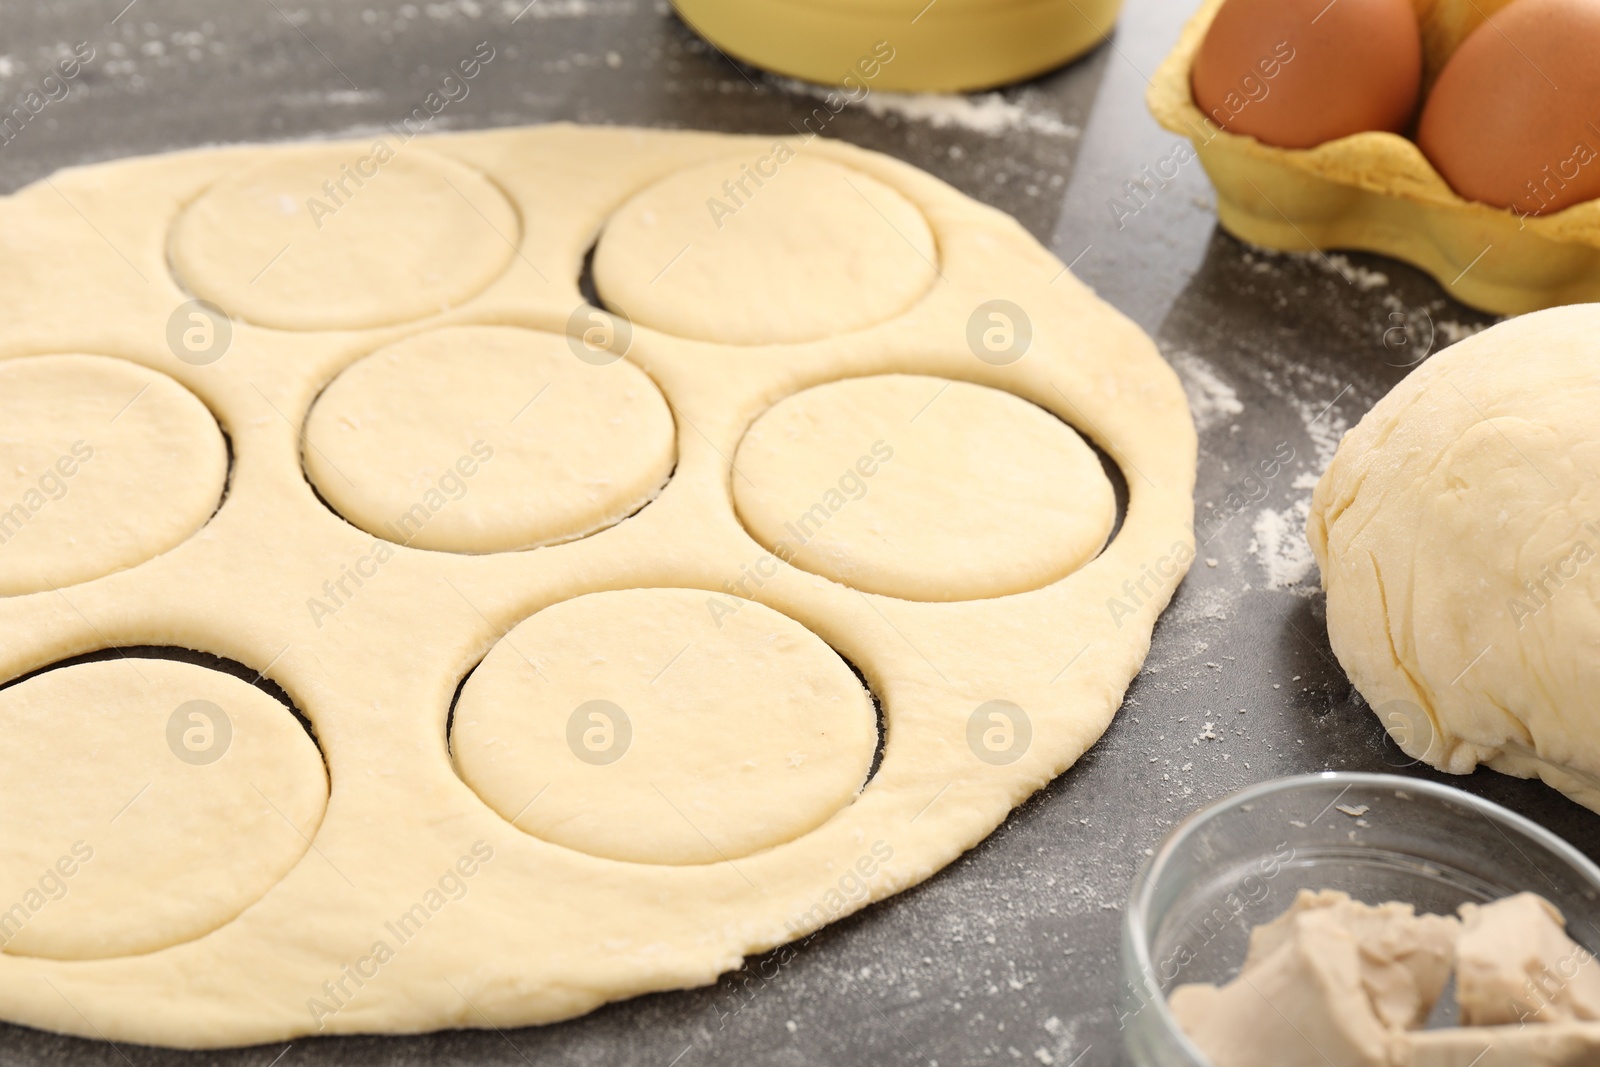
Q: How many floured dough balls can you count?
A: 1